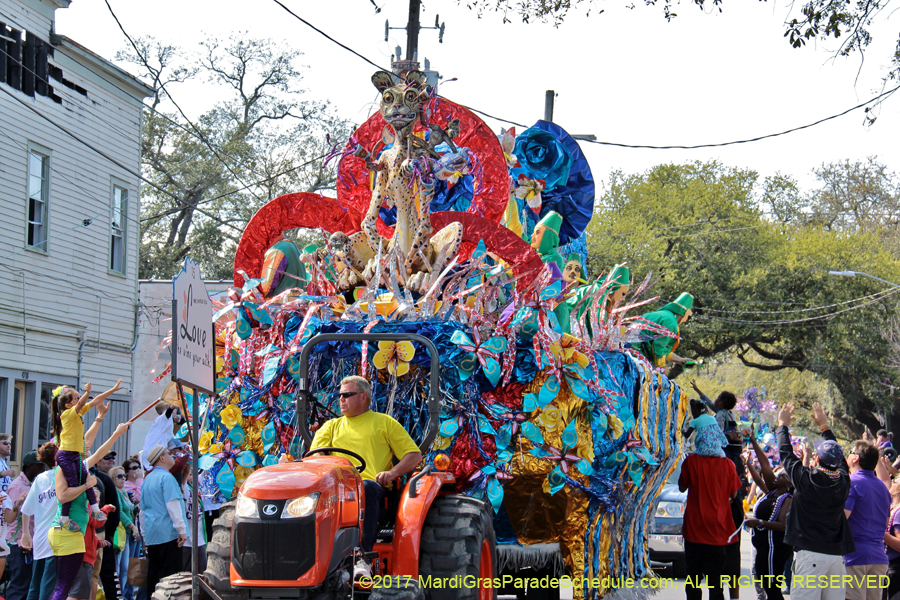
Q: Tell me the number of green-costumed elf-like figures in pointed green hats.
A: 4